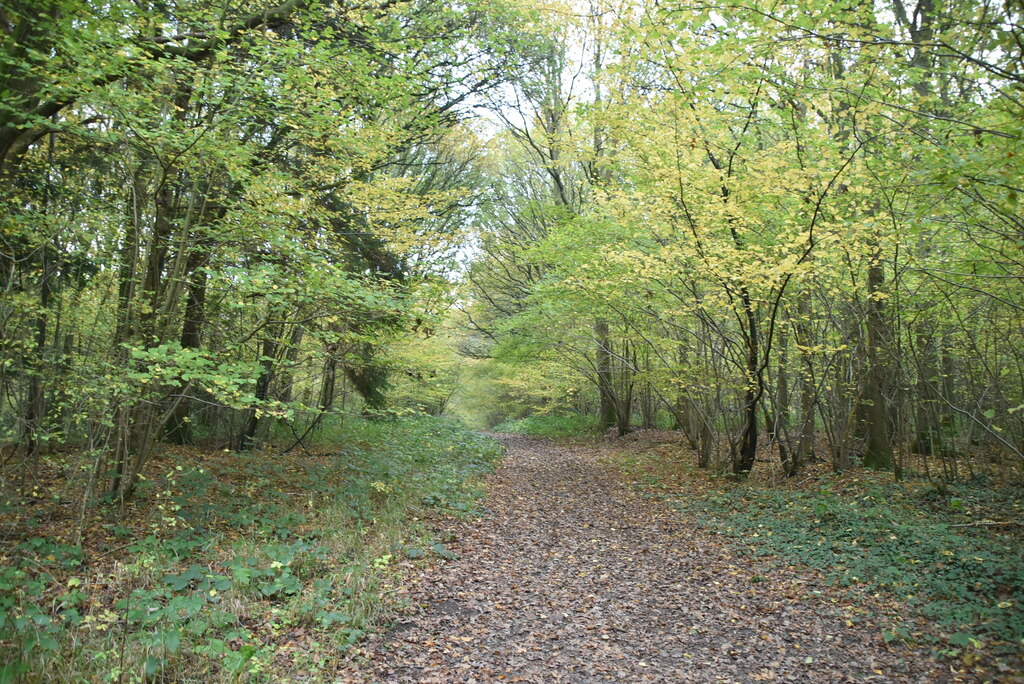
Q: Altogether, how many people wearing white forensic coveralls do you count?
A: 0